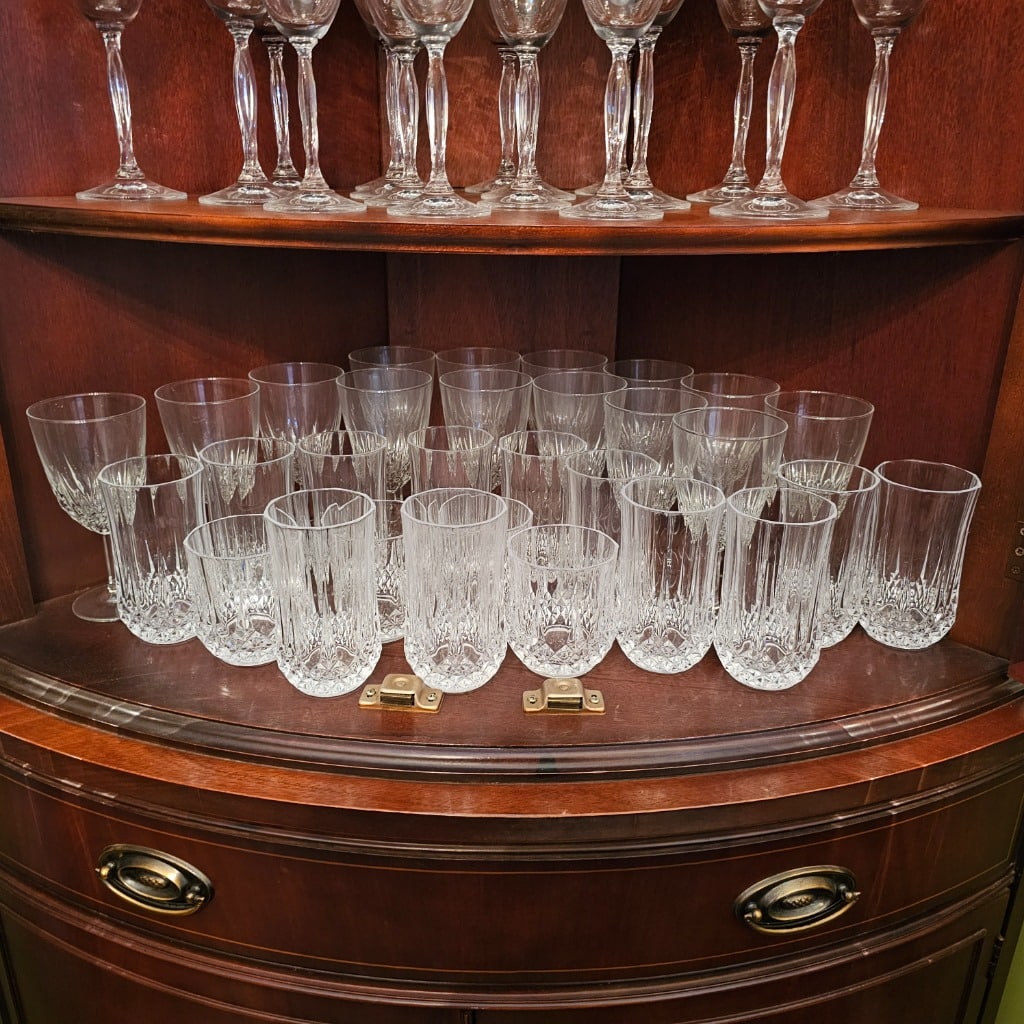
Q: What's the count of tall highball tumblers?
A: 12